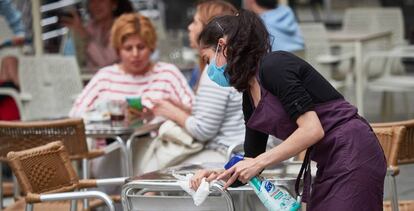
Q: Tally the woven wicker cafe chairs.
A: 4